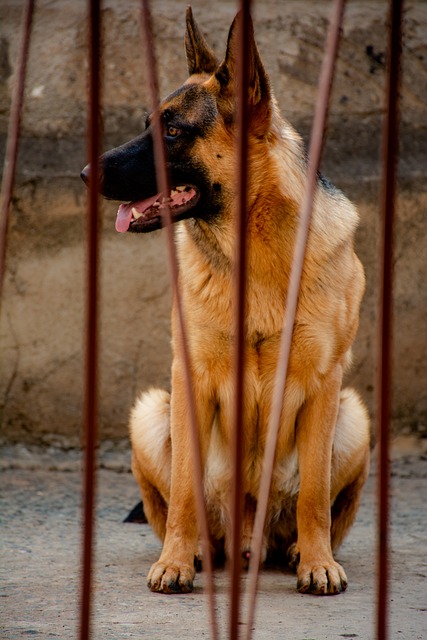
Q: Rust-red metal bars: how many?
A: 6